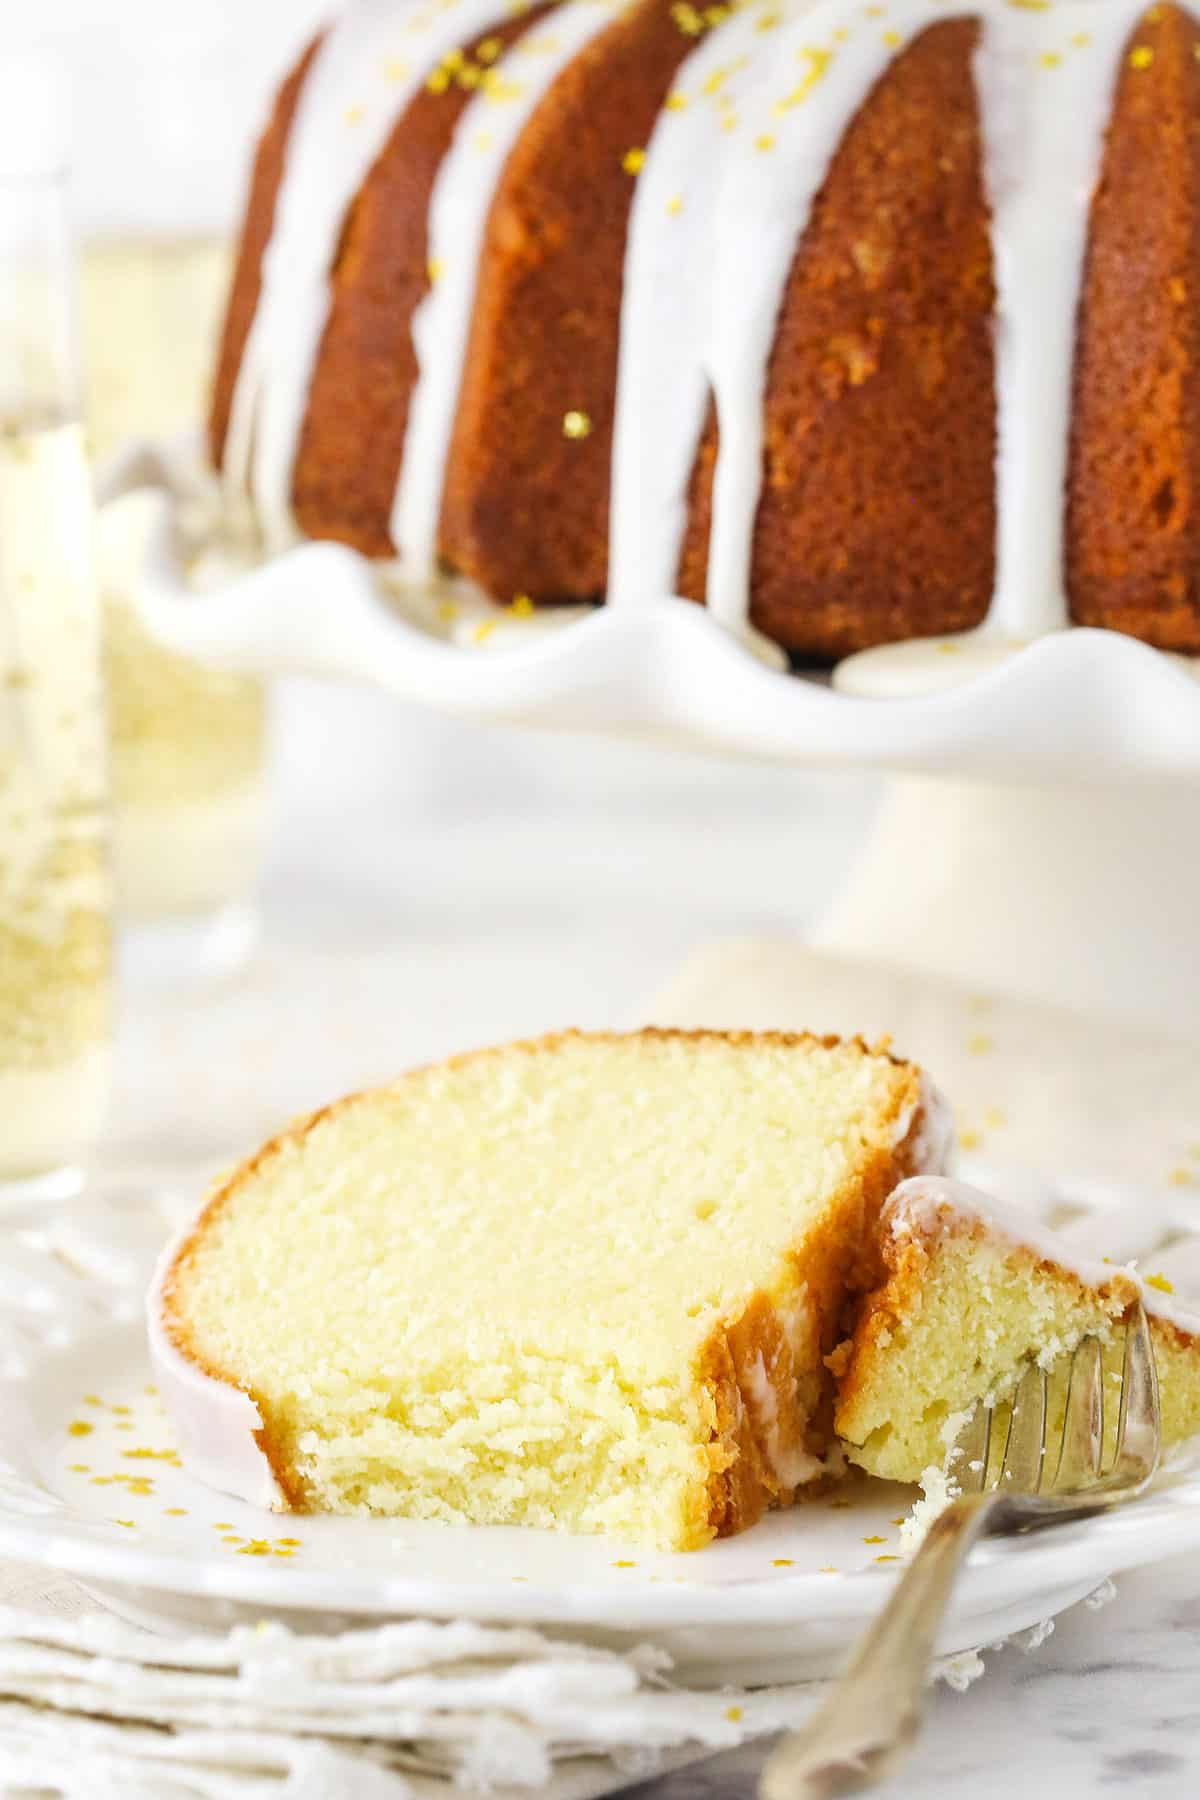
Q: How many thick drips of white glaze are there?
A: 4